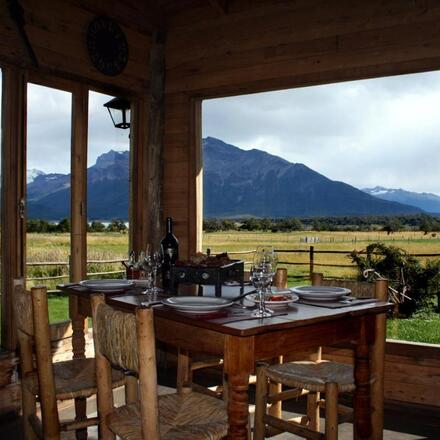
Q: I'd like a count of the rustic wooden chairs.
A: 4